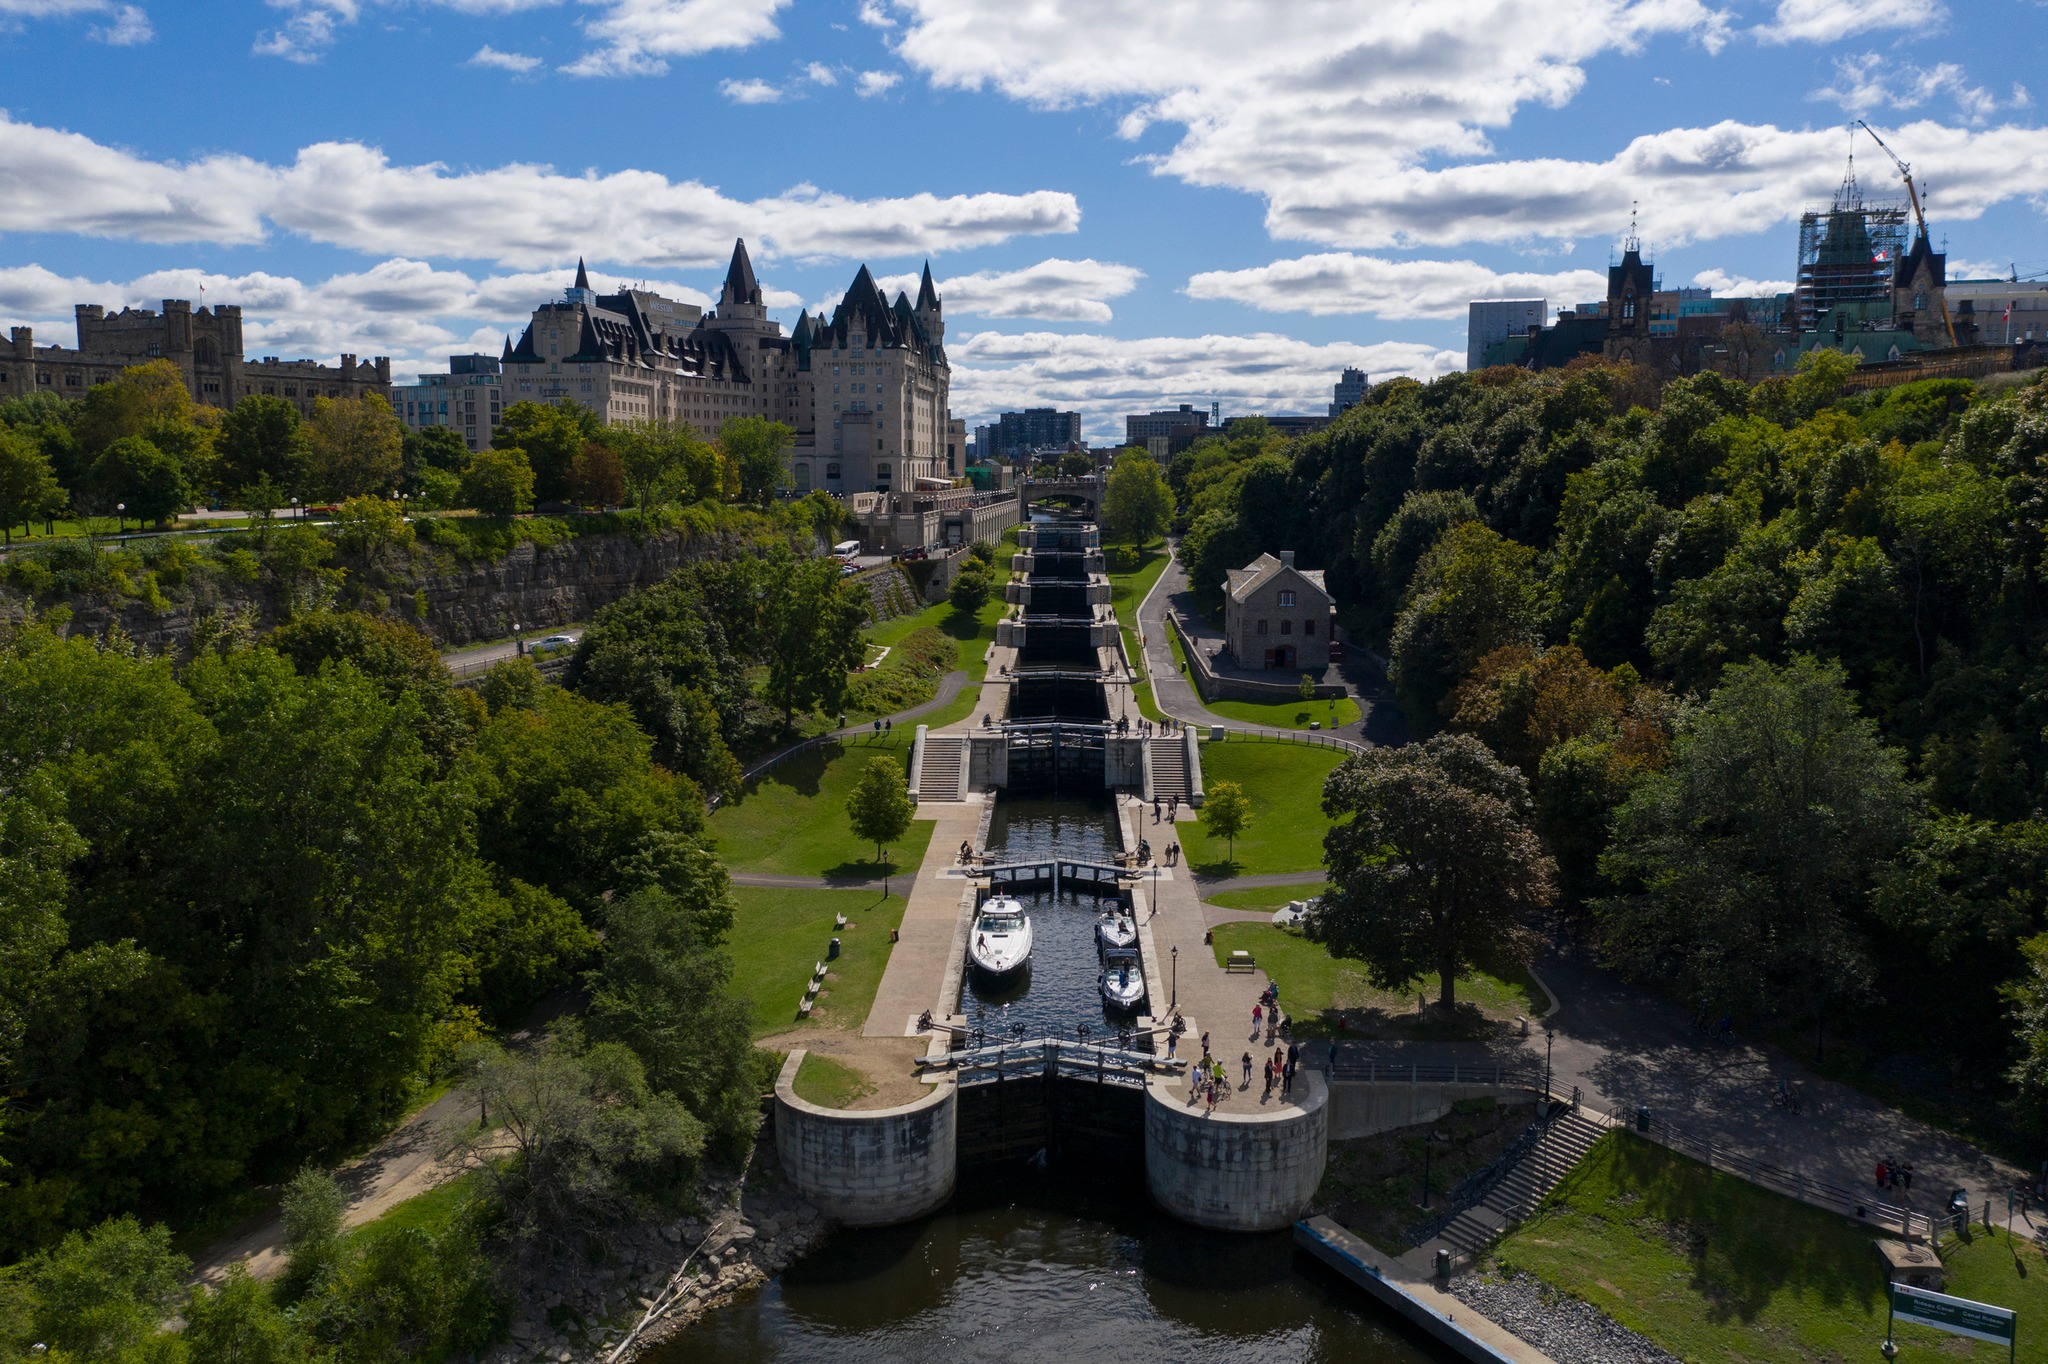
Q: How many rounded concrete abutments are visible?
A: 2